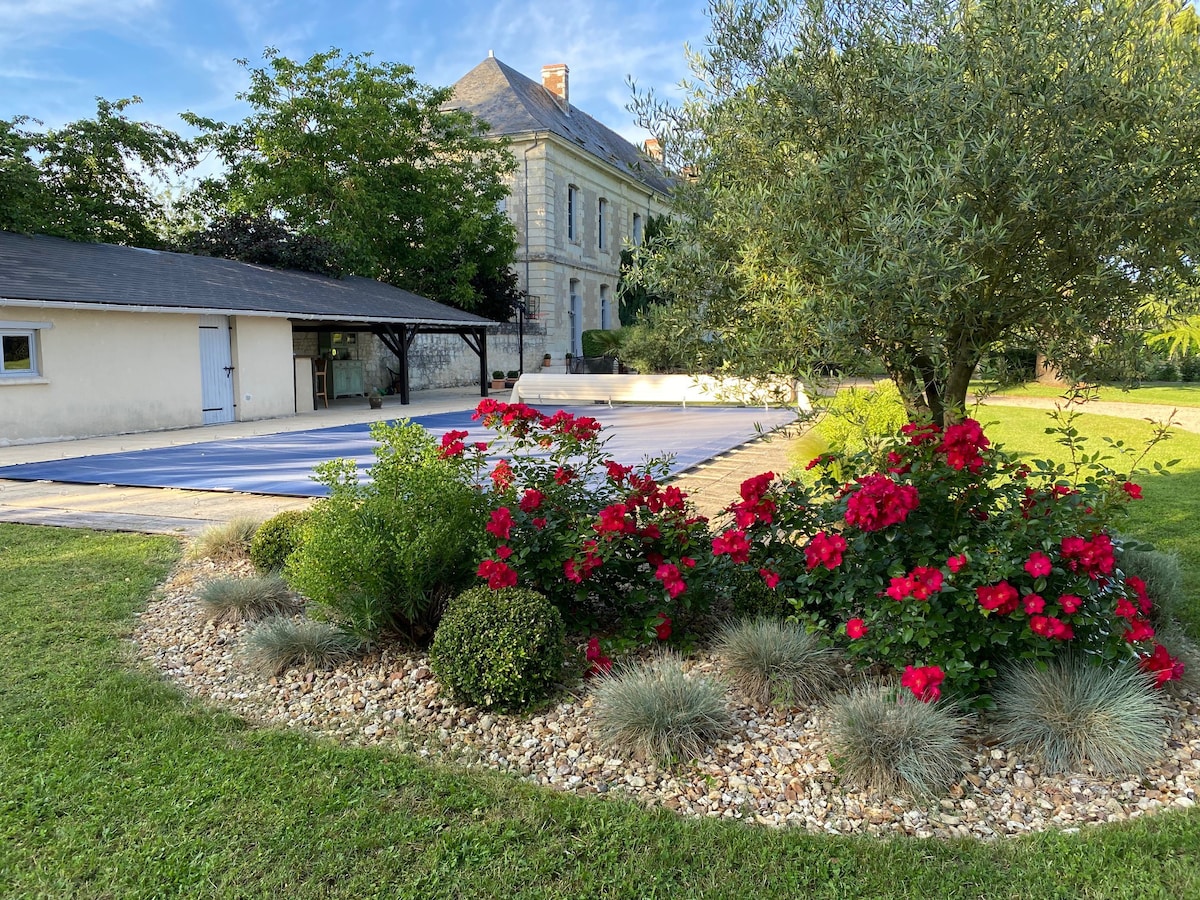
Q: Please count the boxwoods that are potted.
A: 4